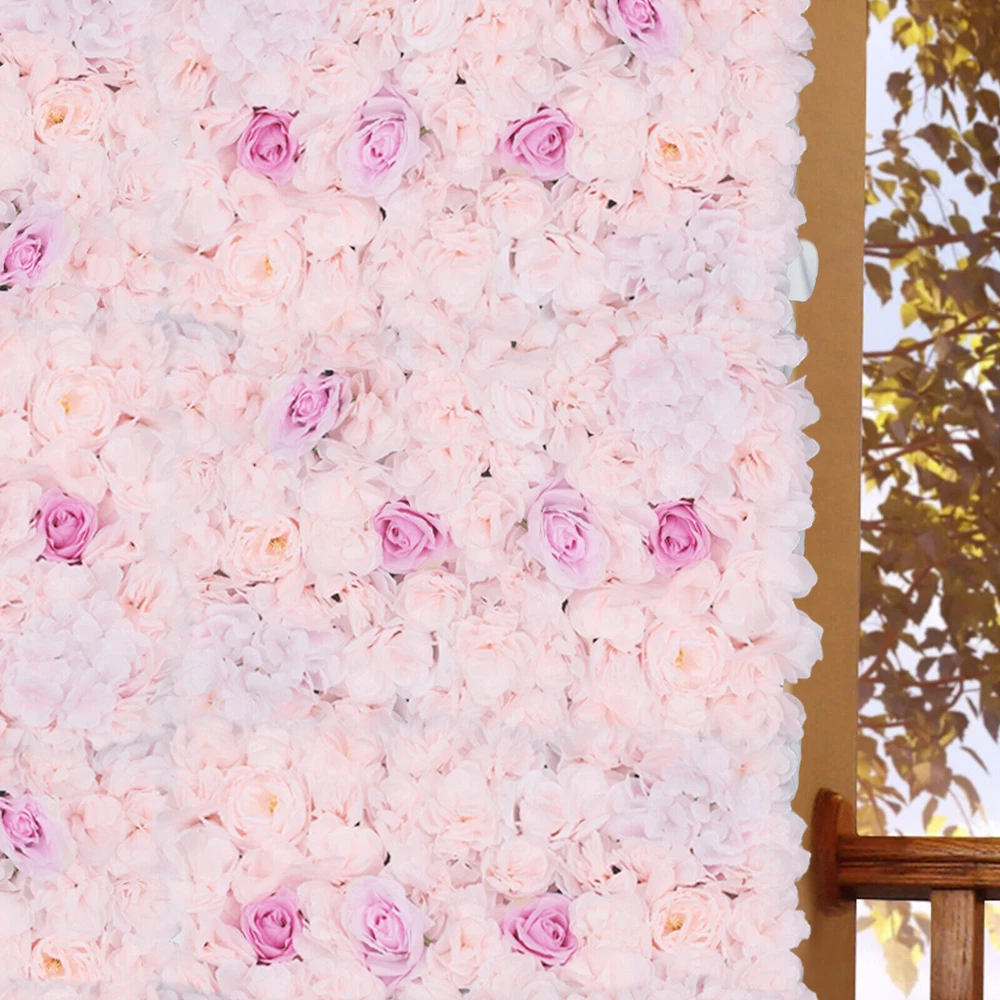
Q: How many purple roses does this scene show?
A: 14